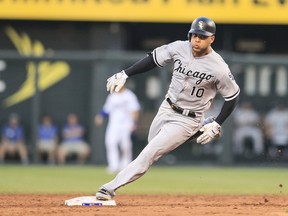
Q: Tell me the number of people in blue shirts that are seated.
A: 3